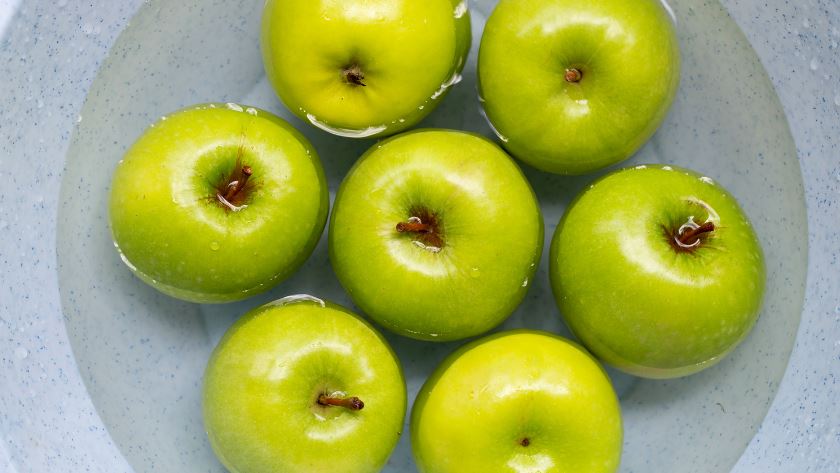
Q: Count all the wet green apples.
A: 7